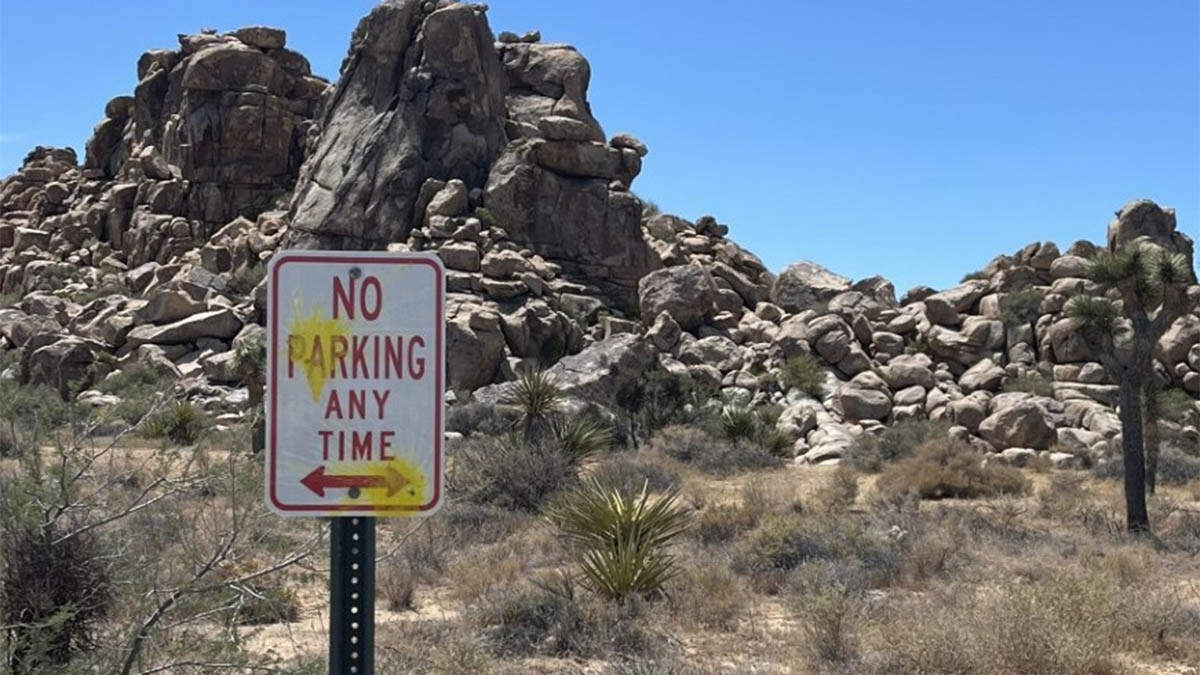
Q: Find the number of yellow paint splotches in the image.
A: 2